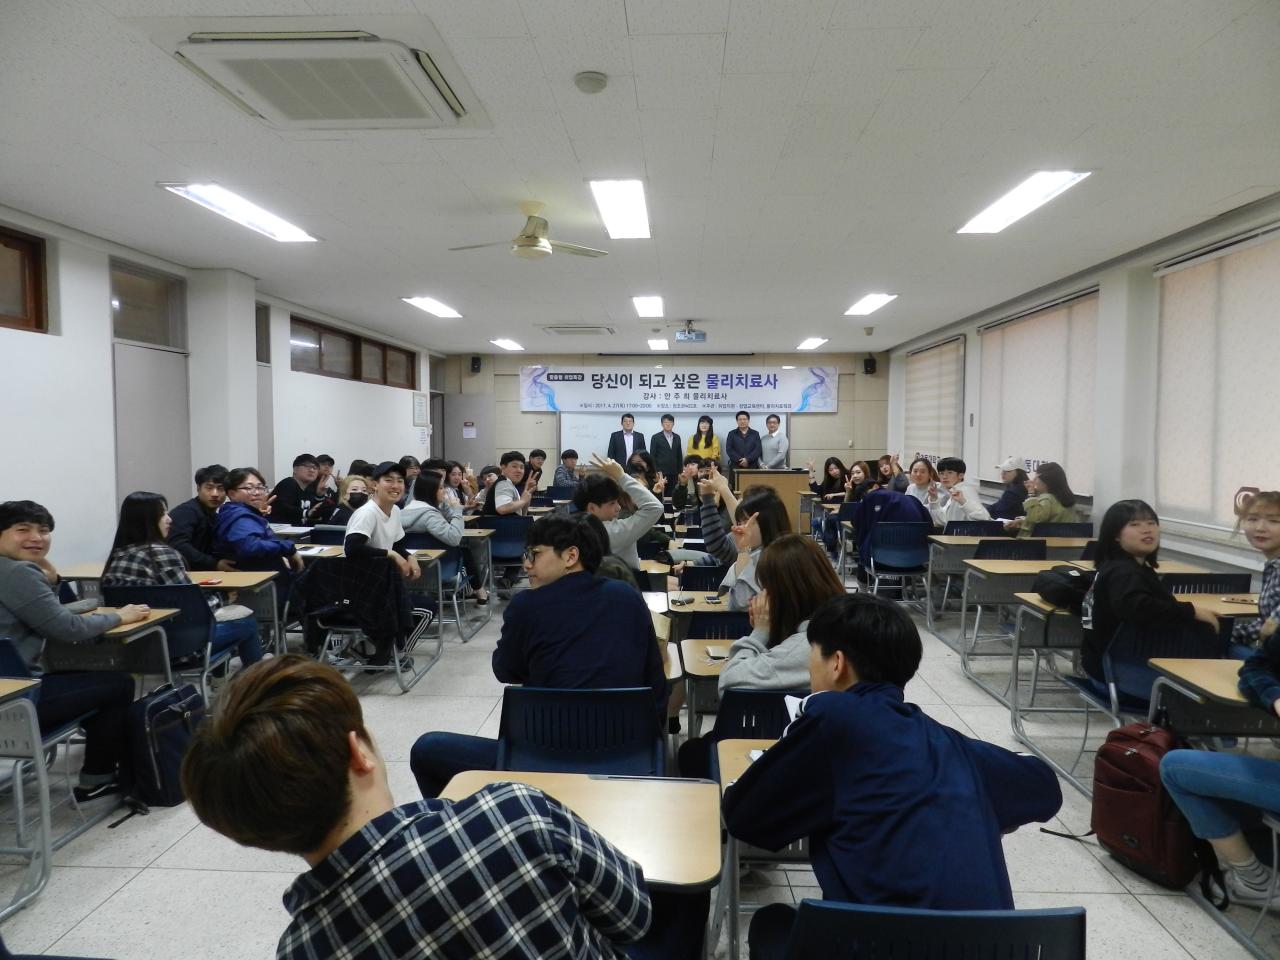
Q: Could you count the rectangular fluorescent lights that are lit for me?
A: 9